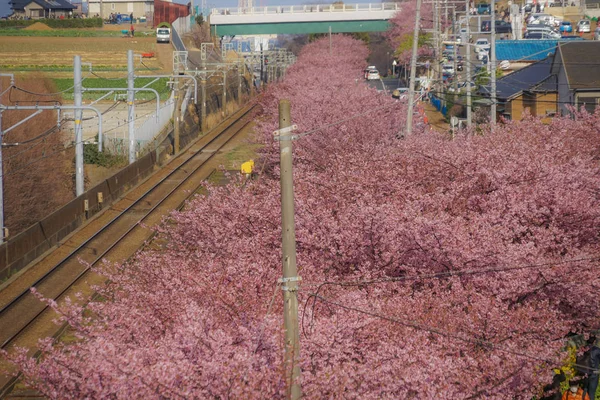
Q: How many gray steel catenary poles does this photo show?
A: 3